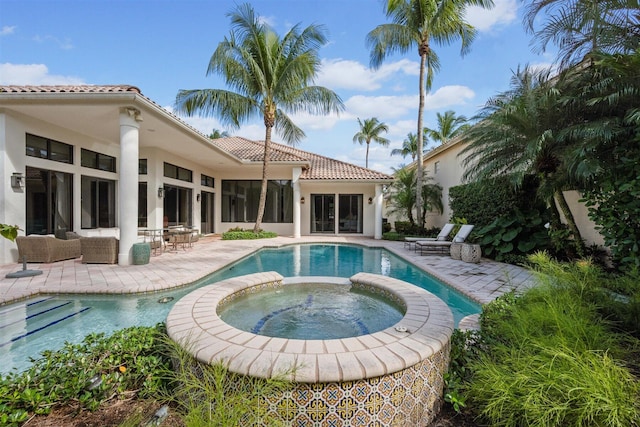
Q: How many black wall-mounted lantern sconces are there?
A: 5